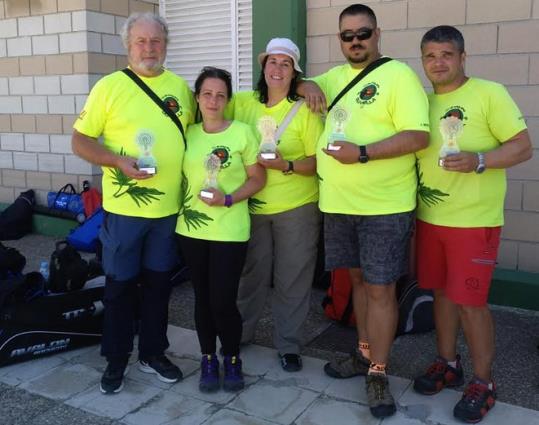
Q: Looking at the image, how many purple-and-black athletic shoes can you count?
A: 2